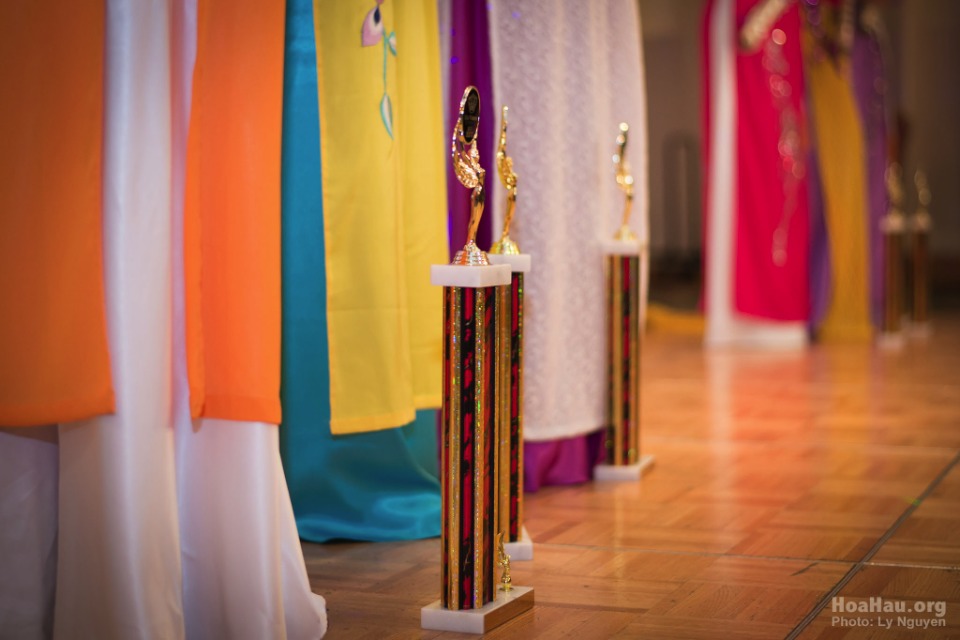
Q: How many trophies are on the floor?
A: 5